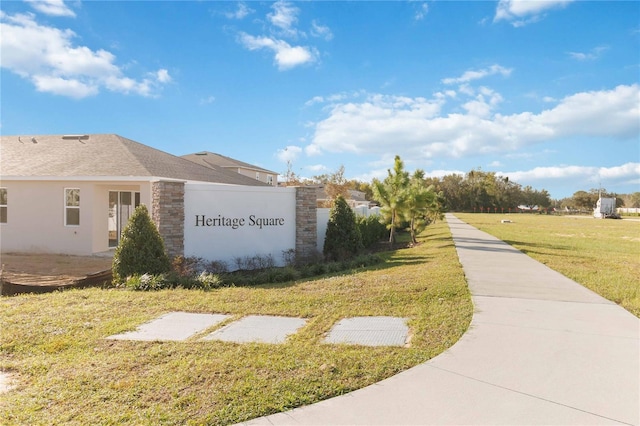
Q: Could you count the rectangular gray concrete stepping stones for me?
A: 3